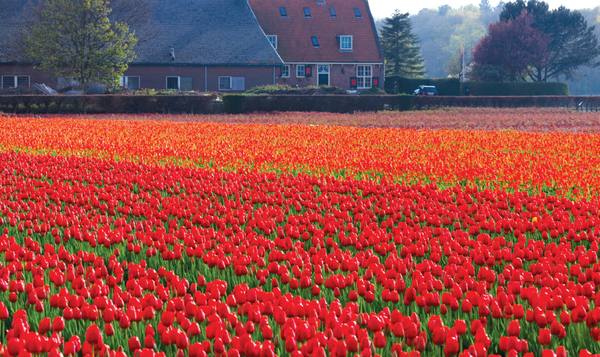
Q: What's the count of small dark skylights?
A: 5